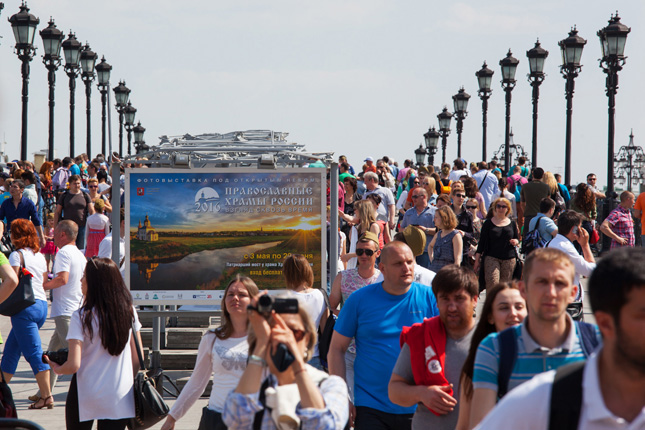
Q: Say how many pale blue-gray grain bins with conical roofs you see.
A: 0